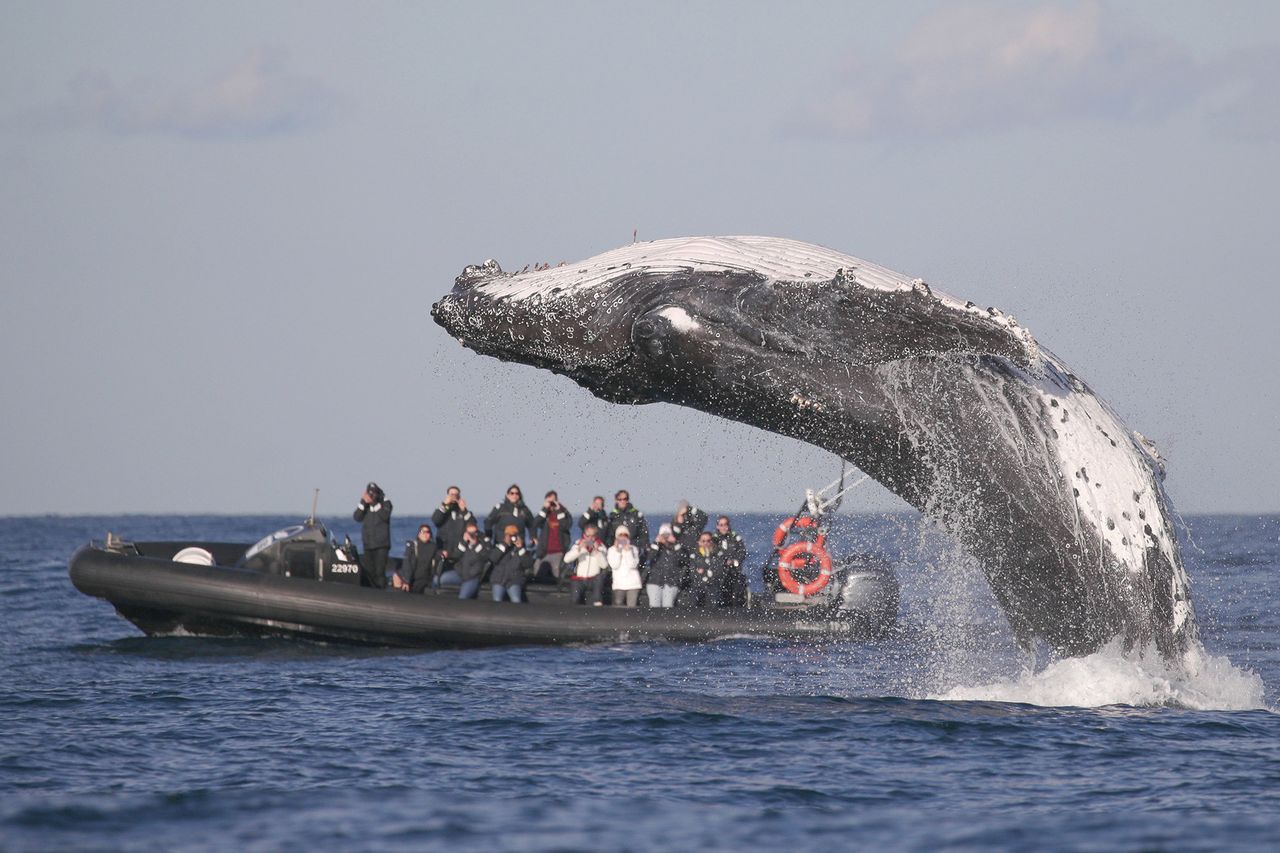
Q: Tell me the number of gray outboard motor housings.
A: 1